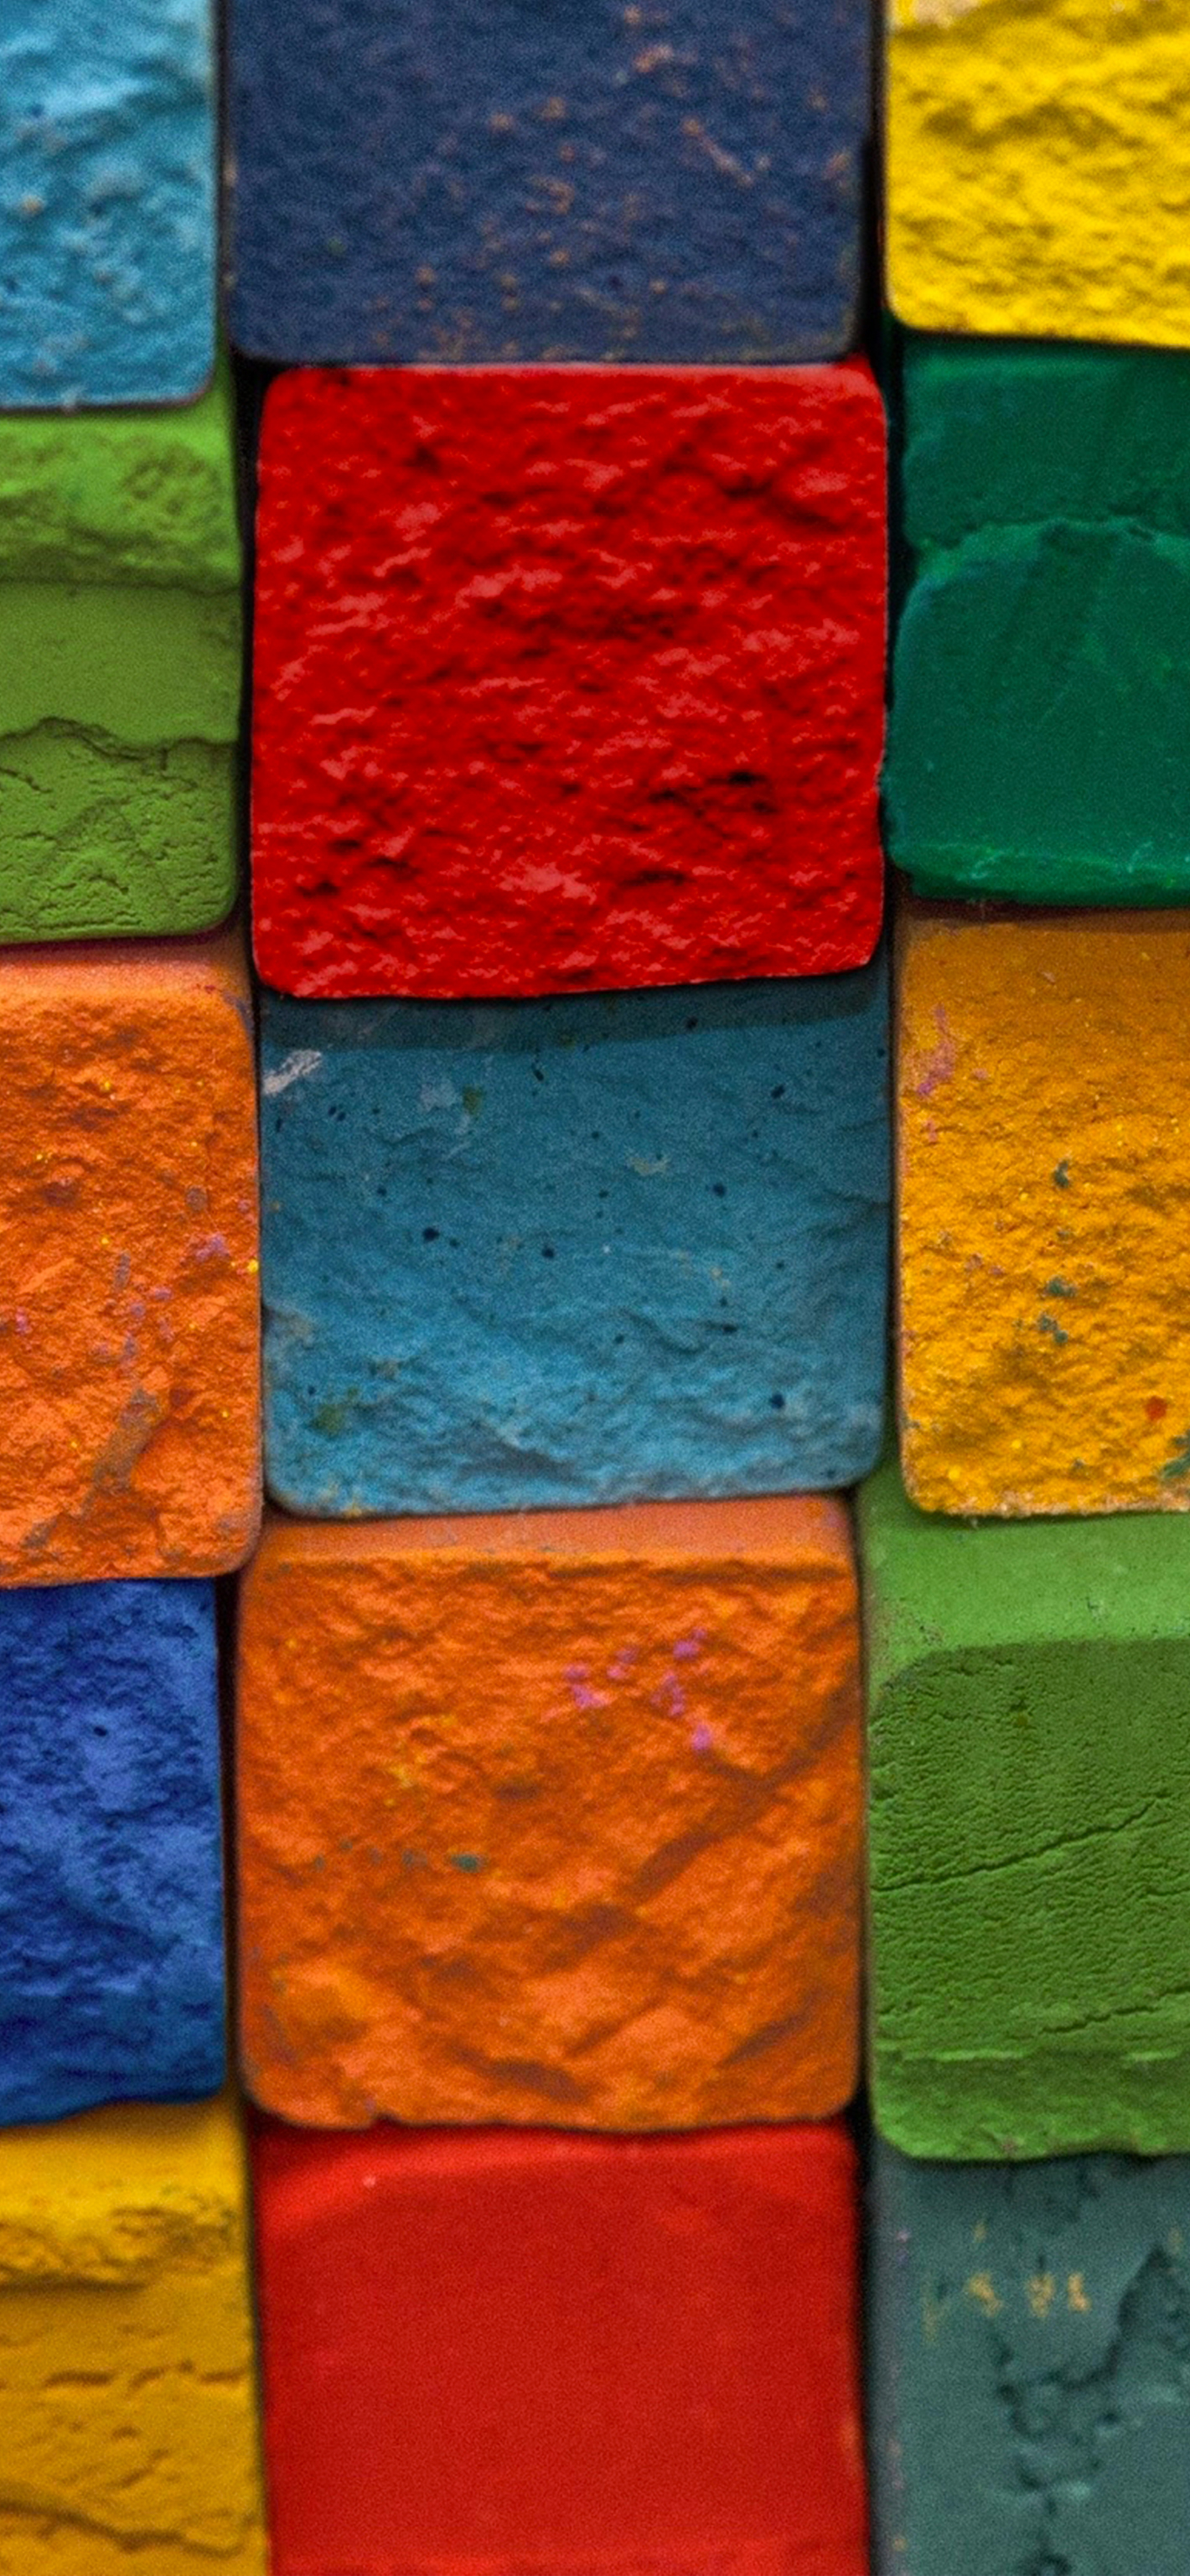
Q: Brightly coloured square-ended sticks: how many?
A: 15